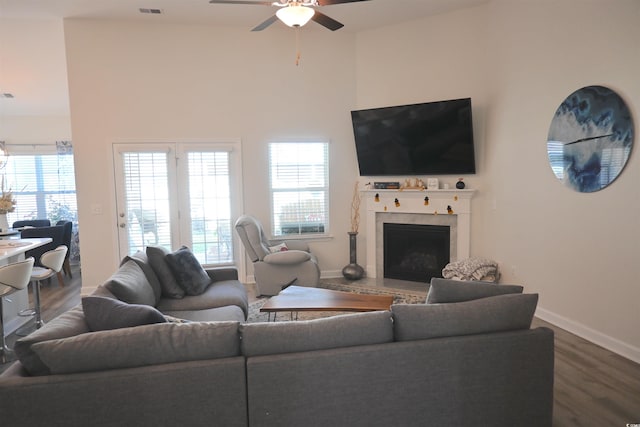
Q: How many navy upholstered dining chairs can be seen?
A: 3